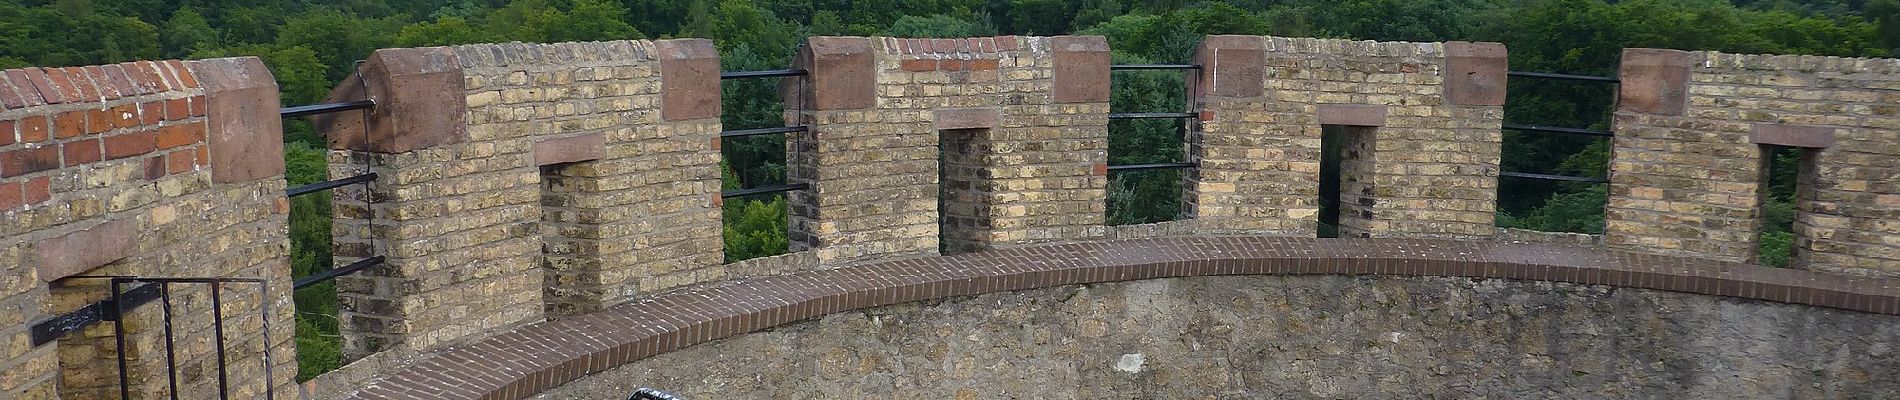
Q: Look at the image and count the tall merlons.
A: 5